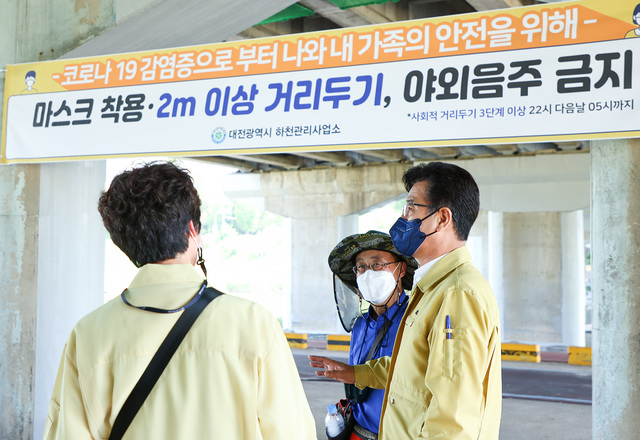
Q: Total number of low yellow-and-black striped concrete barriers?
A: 4